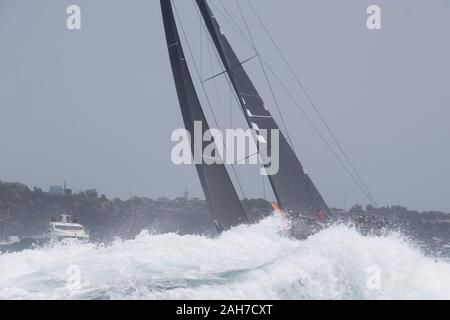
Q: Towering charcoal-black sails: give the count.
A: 2